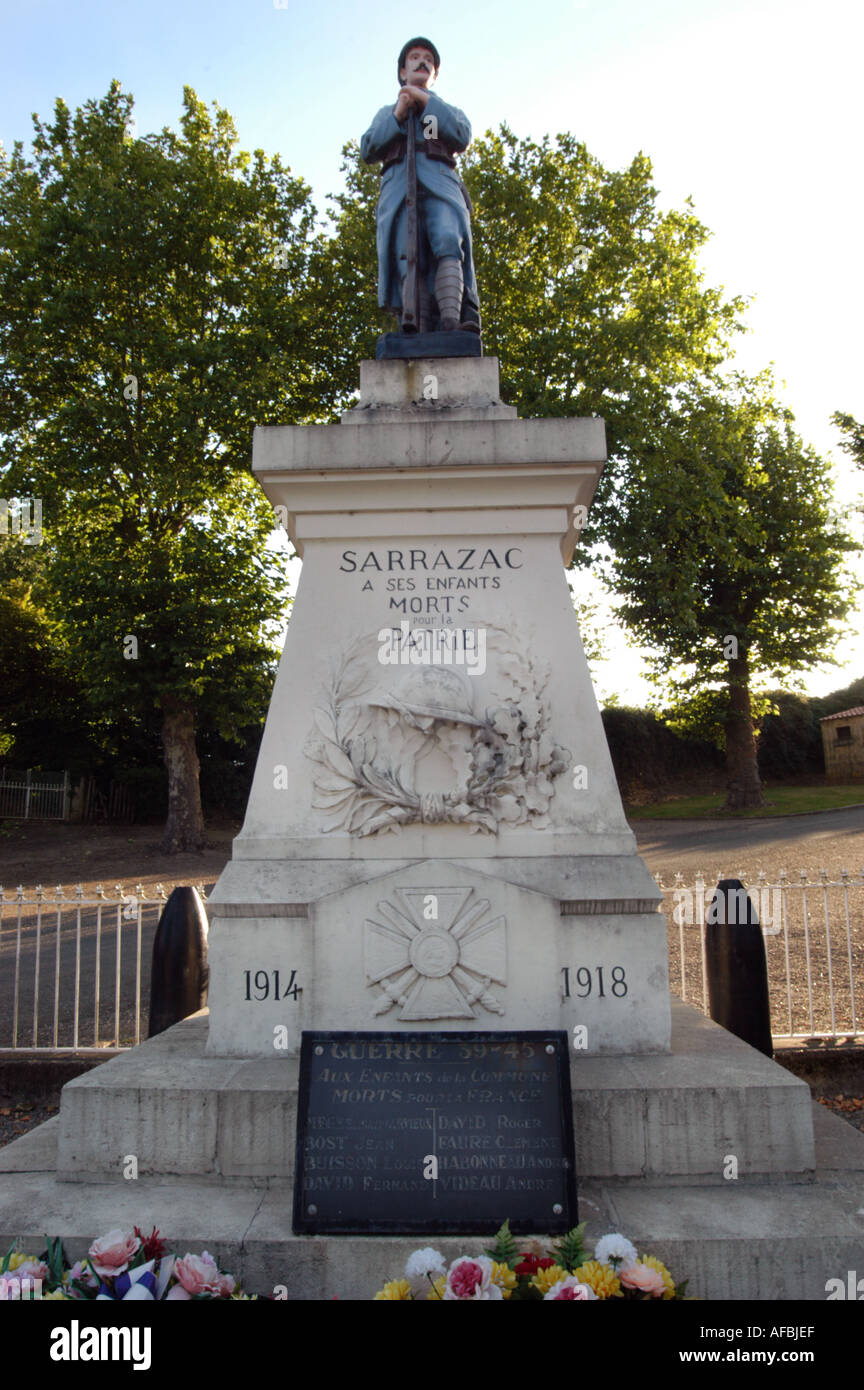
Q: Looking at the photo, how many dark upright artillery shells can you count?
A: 2